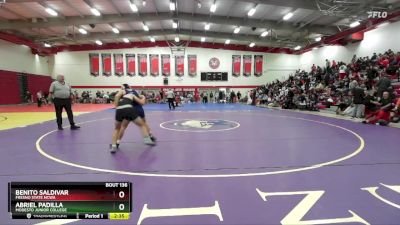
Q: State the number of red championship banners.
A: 12